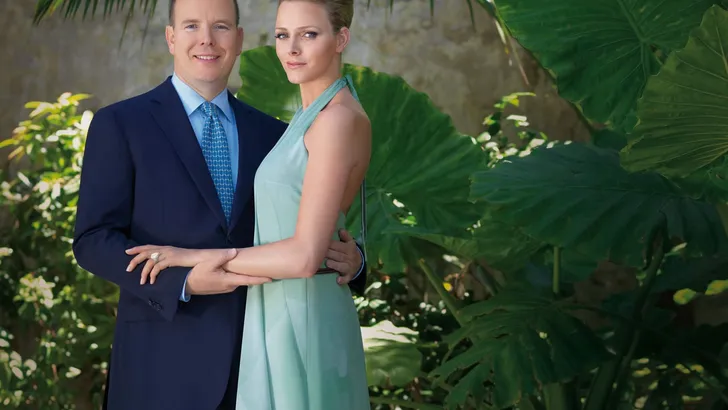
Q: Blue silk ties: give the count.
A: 1